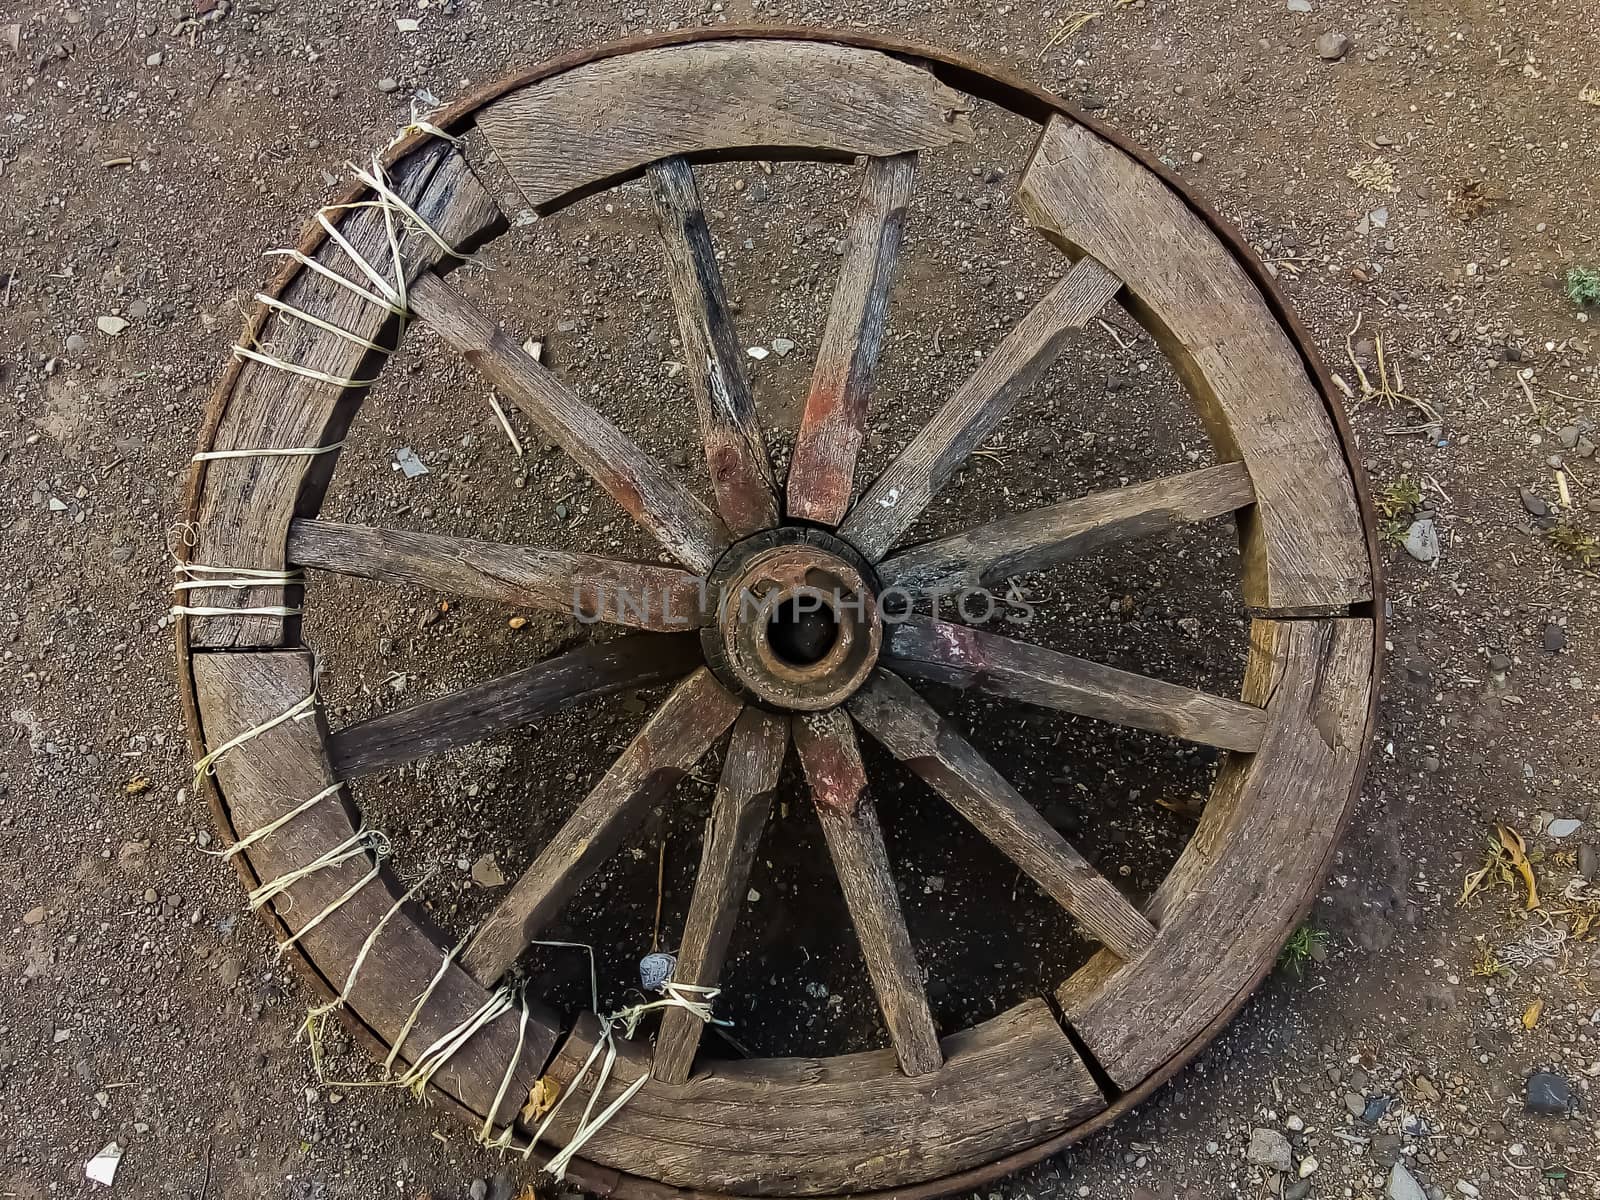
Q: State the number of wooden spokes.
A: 12